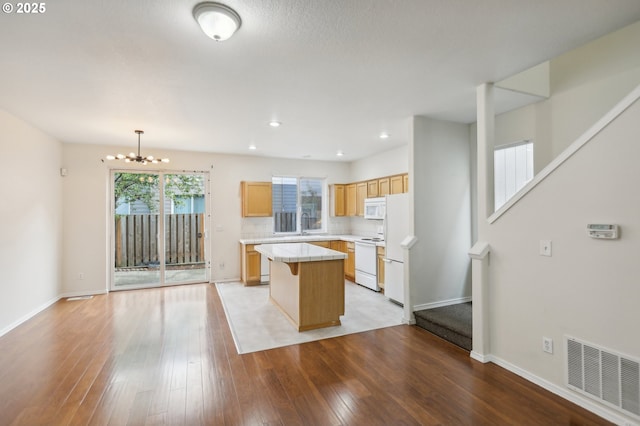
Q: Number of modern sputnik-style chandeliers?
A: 1